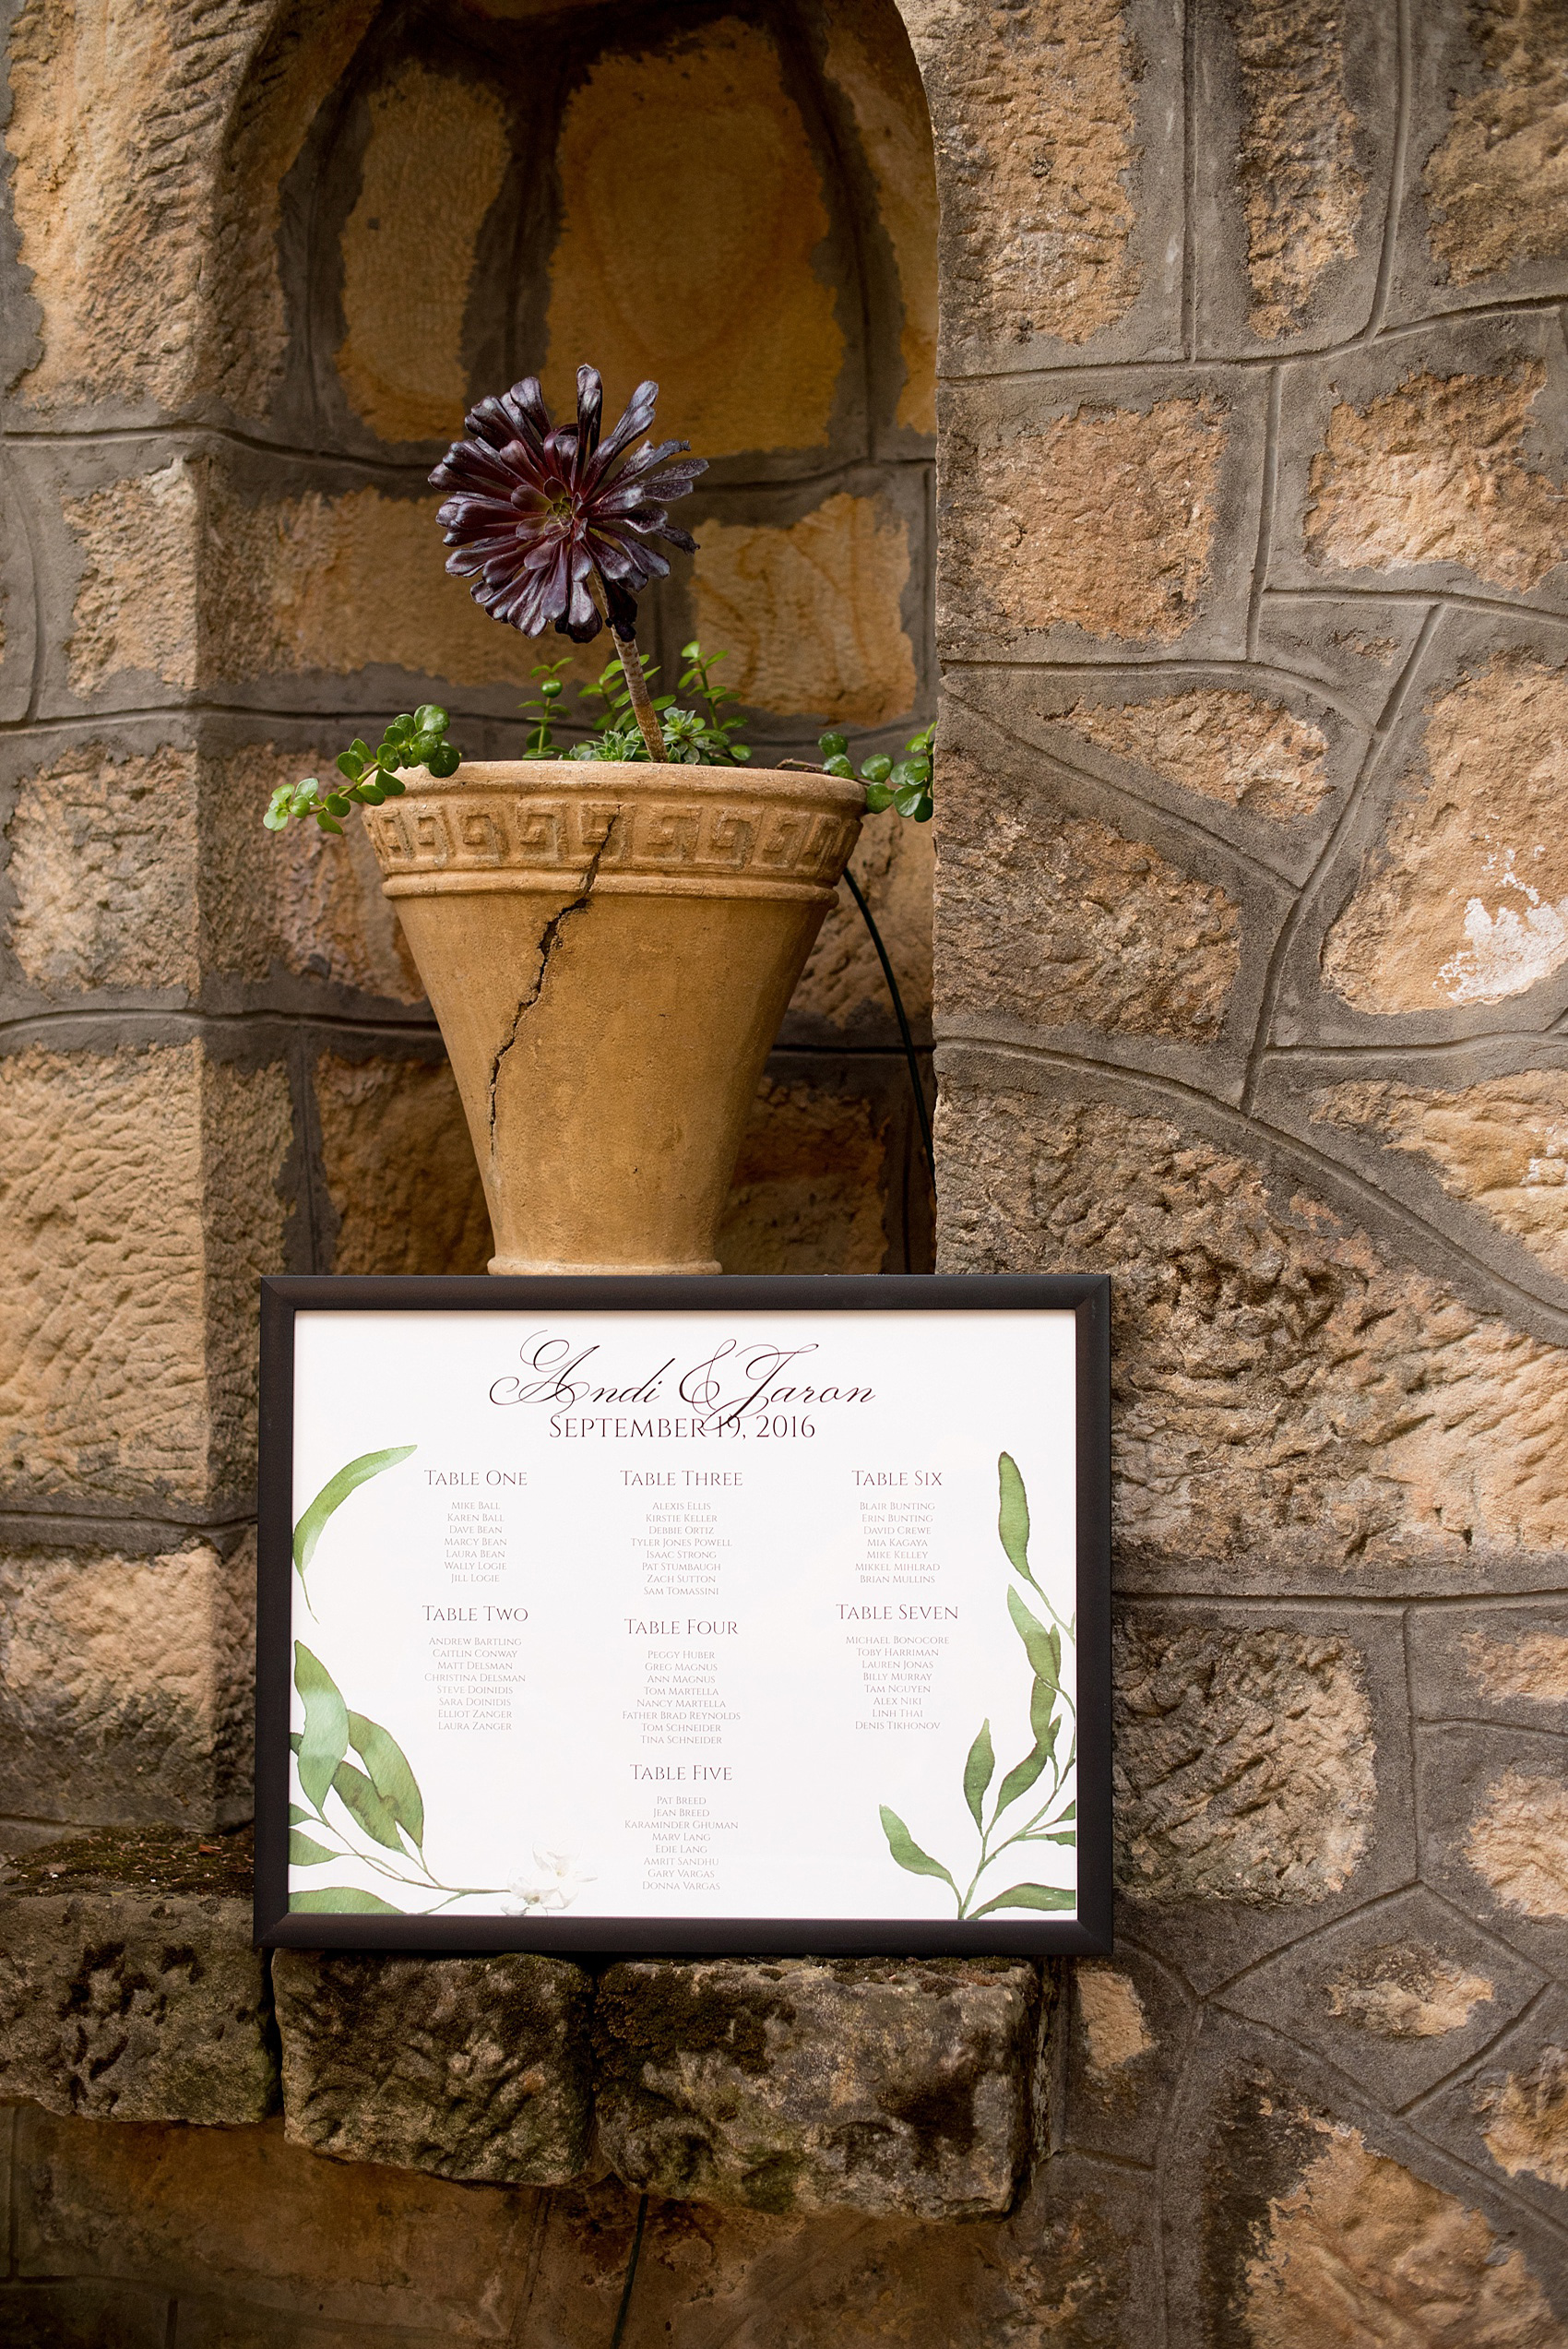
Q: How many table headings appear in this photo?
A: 7